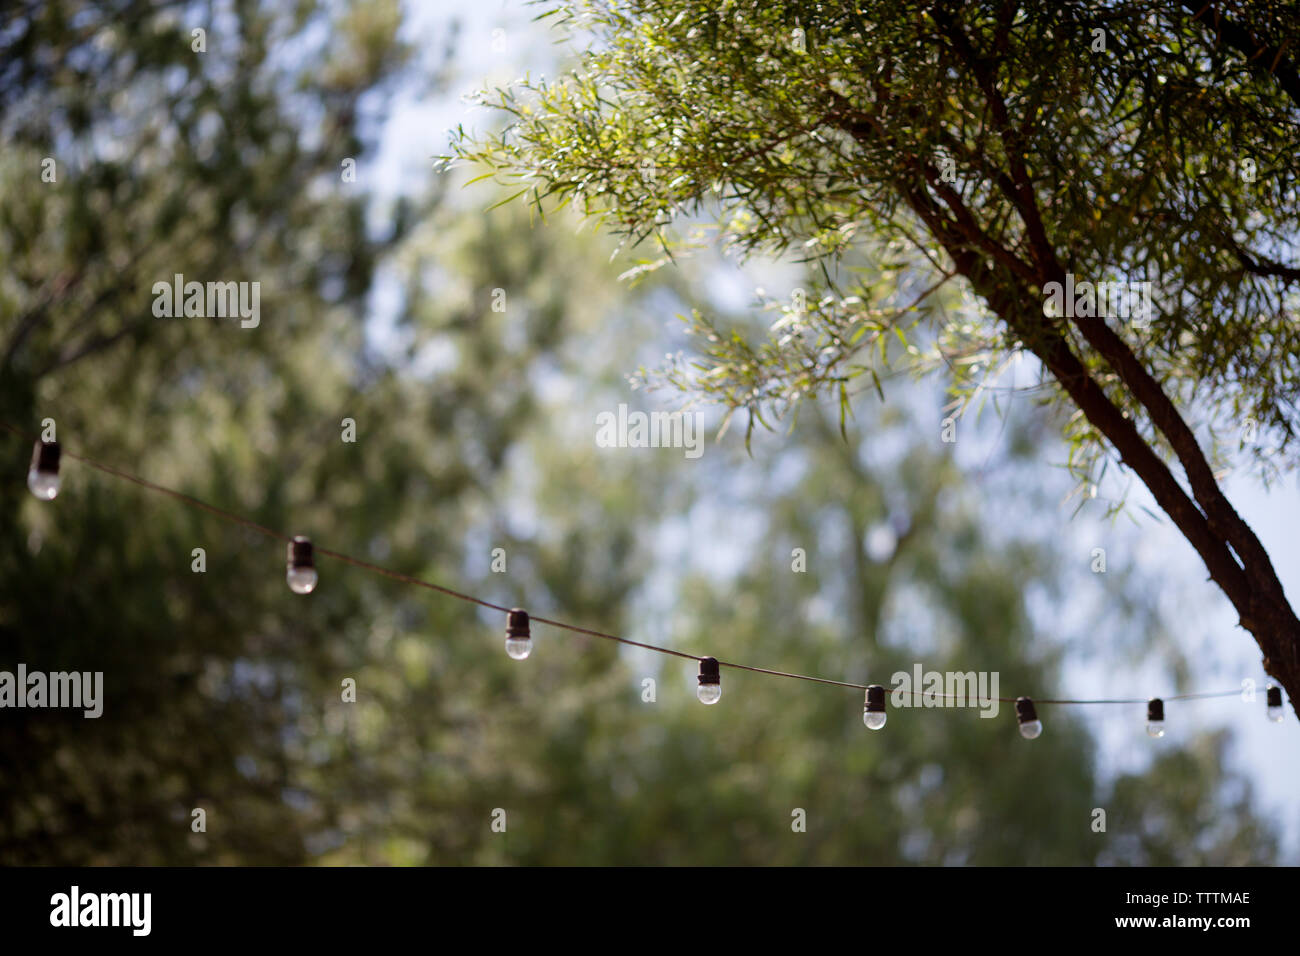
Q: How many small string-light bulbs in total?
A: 8